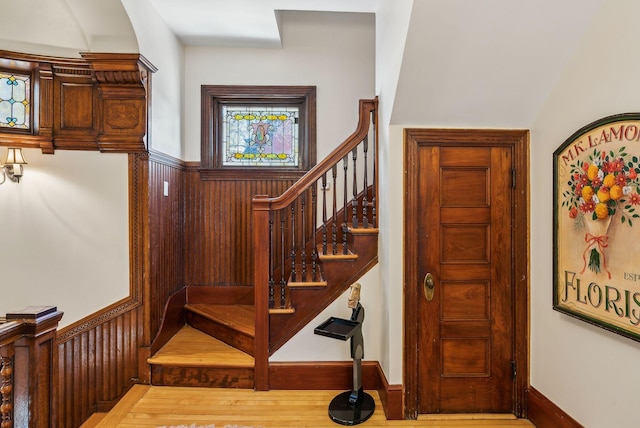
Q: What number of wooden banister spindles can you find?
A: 11